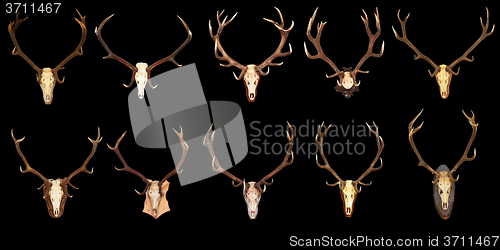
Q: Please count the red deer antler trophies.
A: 10